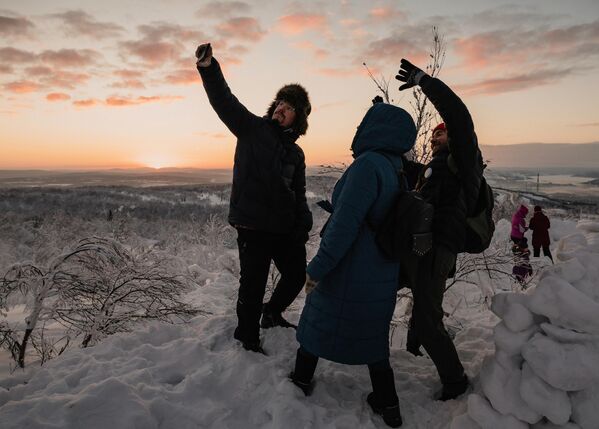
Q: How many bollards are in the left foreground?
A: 0